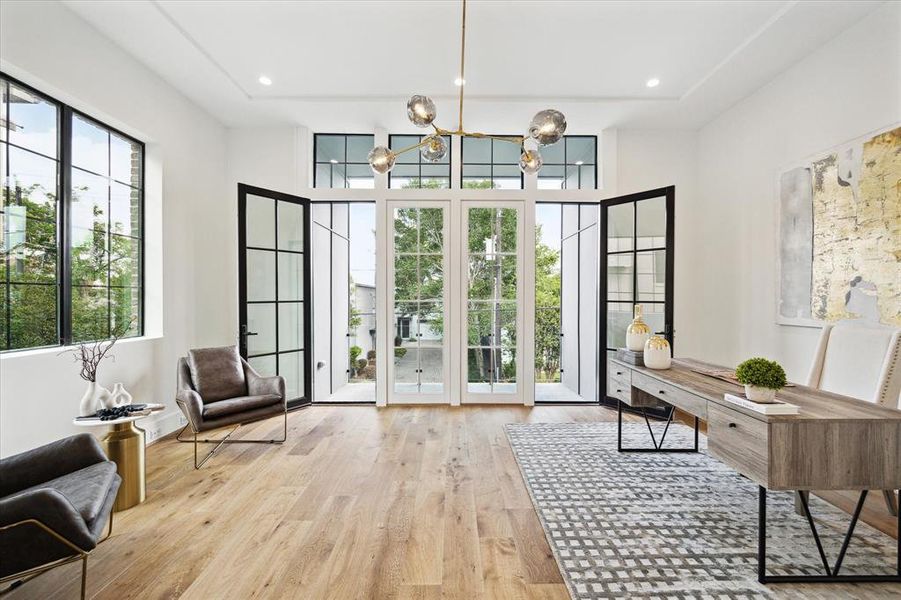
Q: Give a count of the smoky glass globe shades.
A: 5